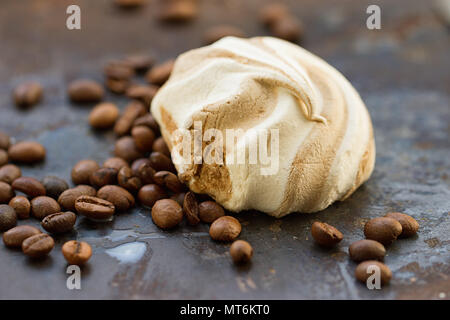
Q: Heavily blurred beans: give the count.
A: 5